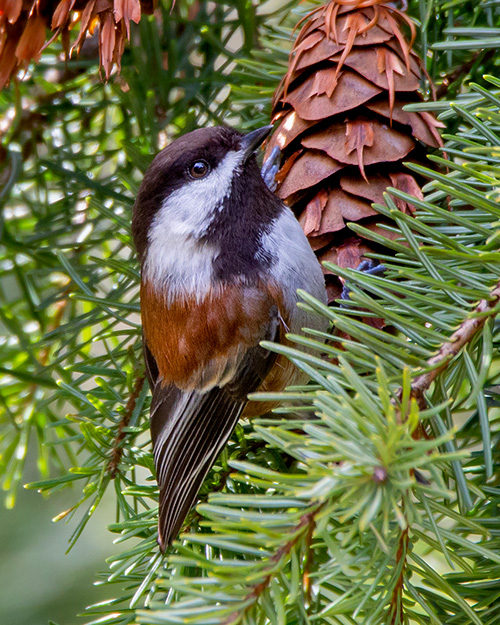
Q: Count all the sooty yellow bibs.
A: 0